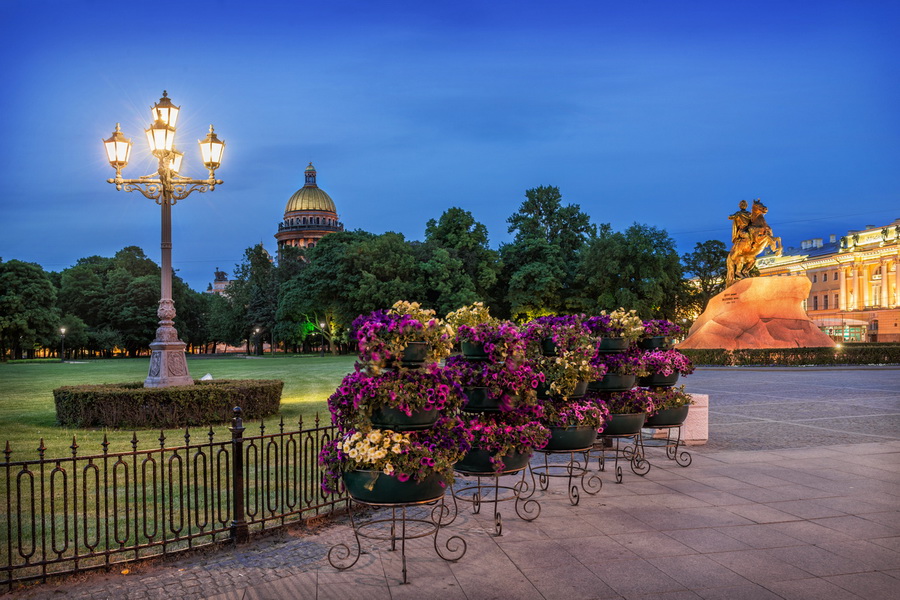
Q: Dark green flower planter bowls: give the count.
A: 15